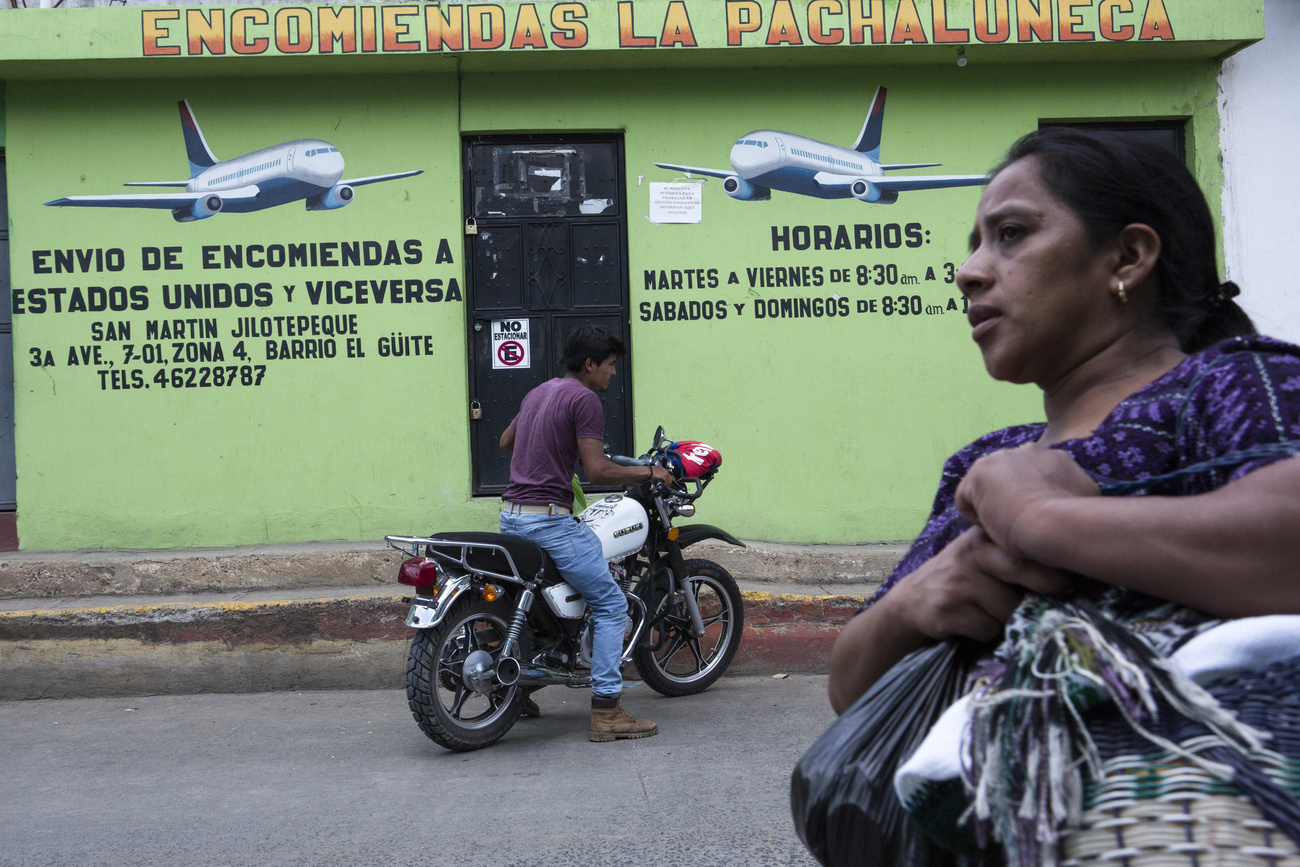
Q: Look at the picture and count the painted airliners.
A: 2